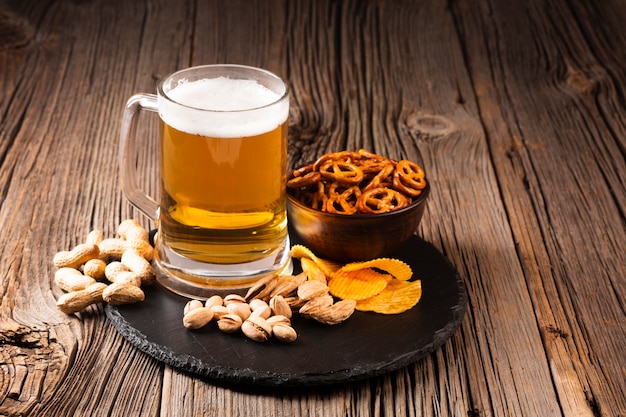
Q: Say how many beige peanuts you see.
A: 10